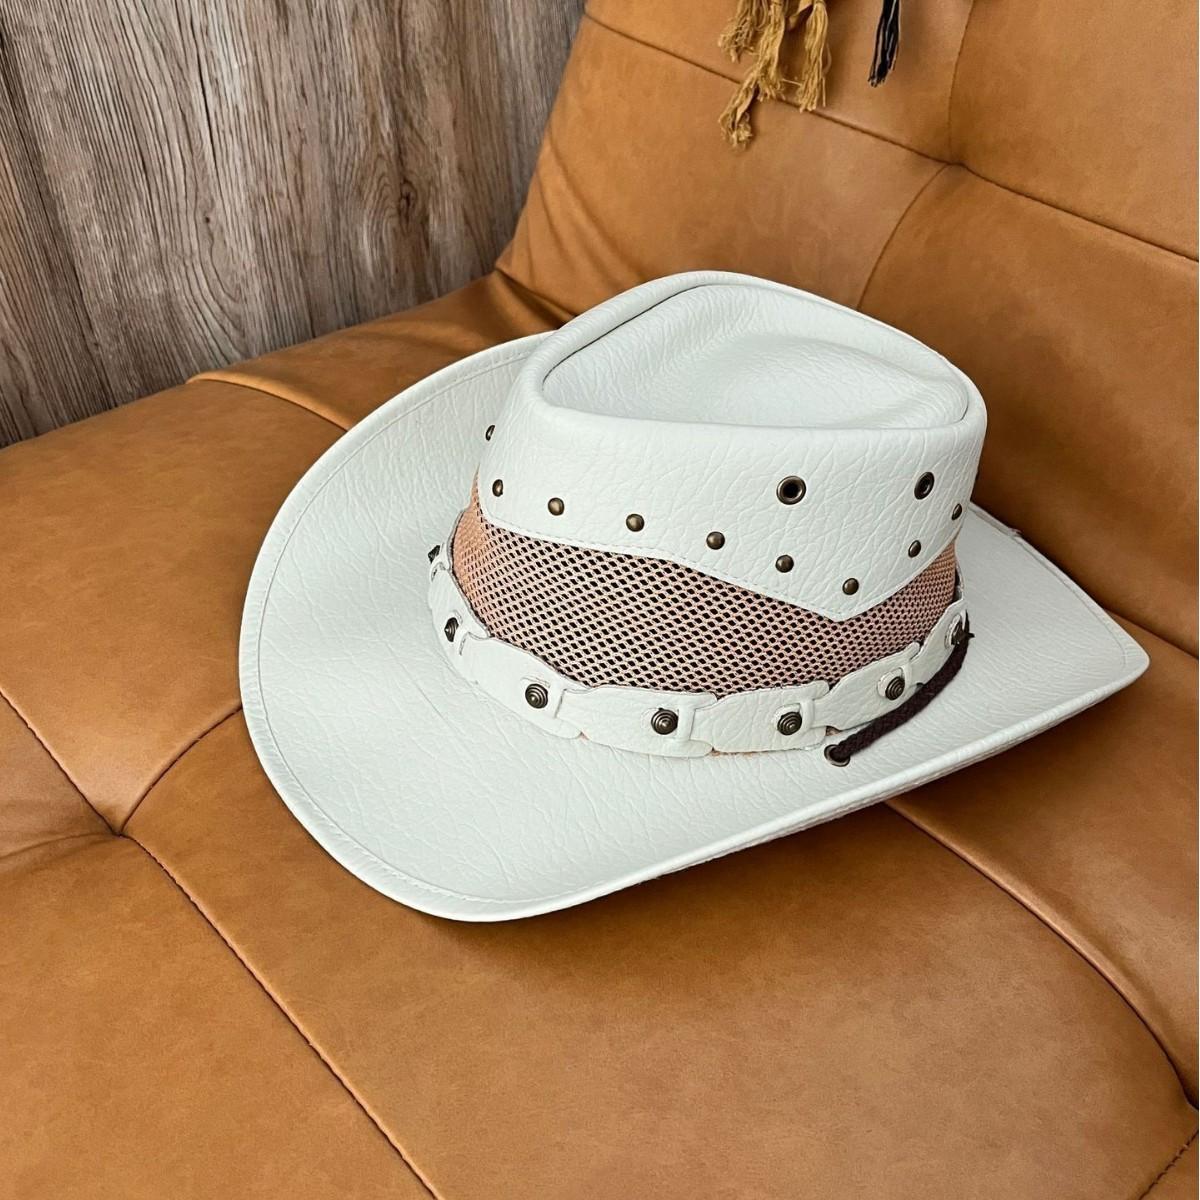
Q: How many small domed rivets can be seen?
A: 9